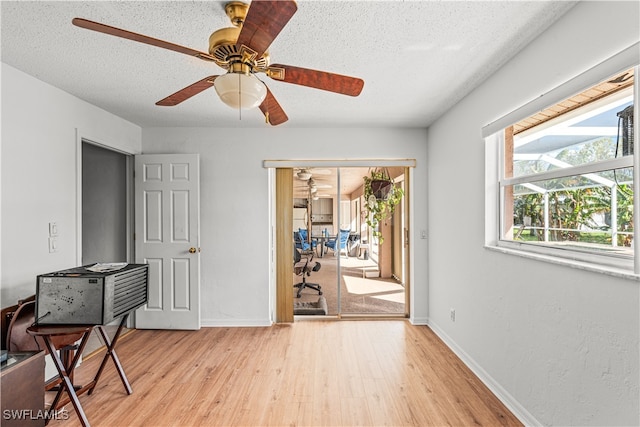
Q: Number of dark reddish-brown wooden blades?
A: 5